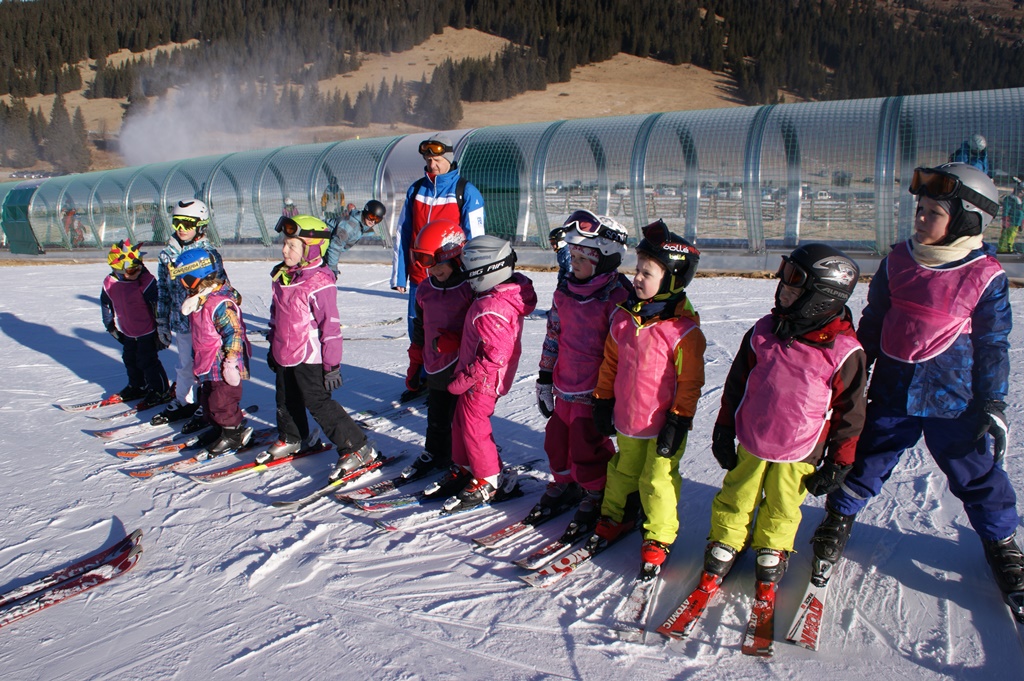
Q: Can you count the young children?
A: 10